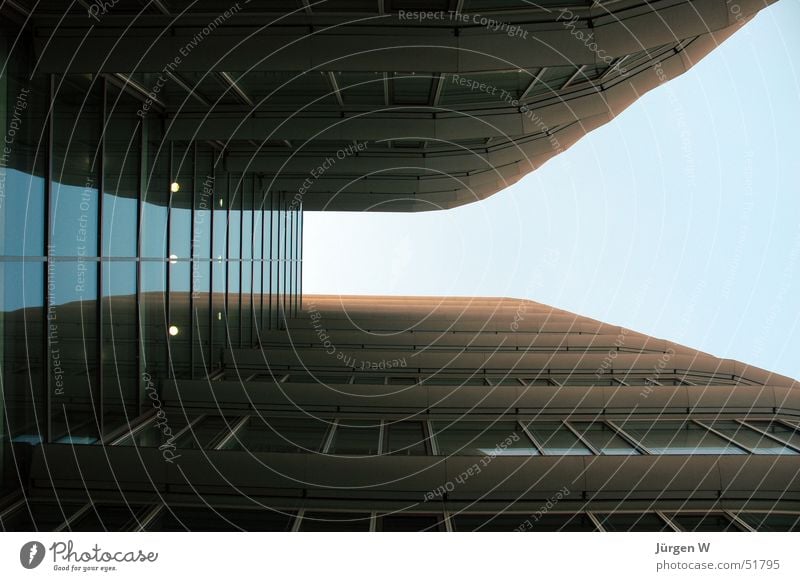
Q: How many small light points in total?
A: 6